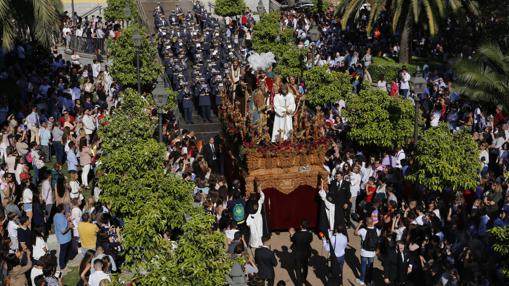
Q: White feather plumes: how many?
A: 1